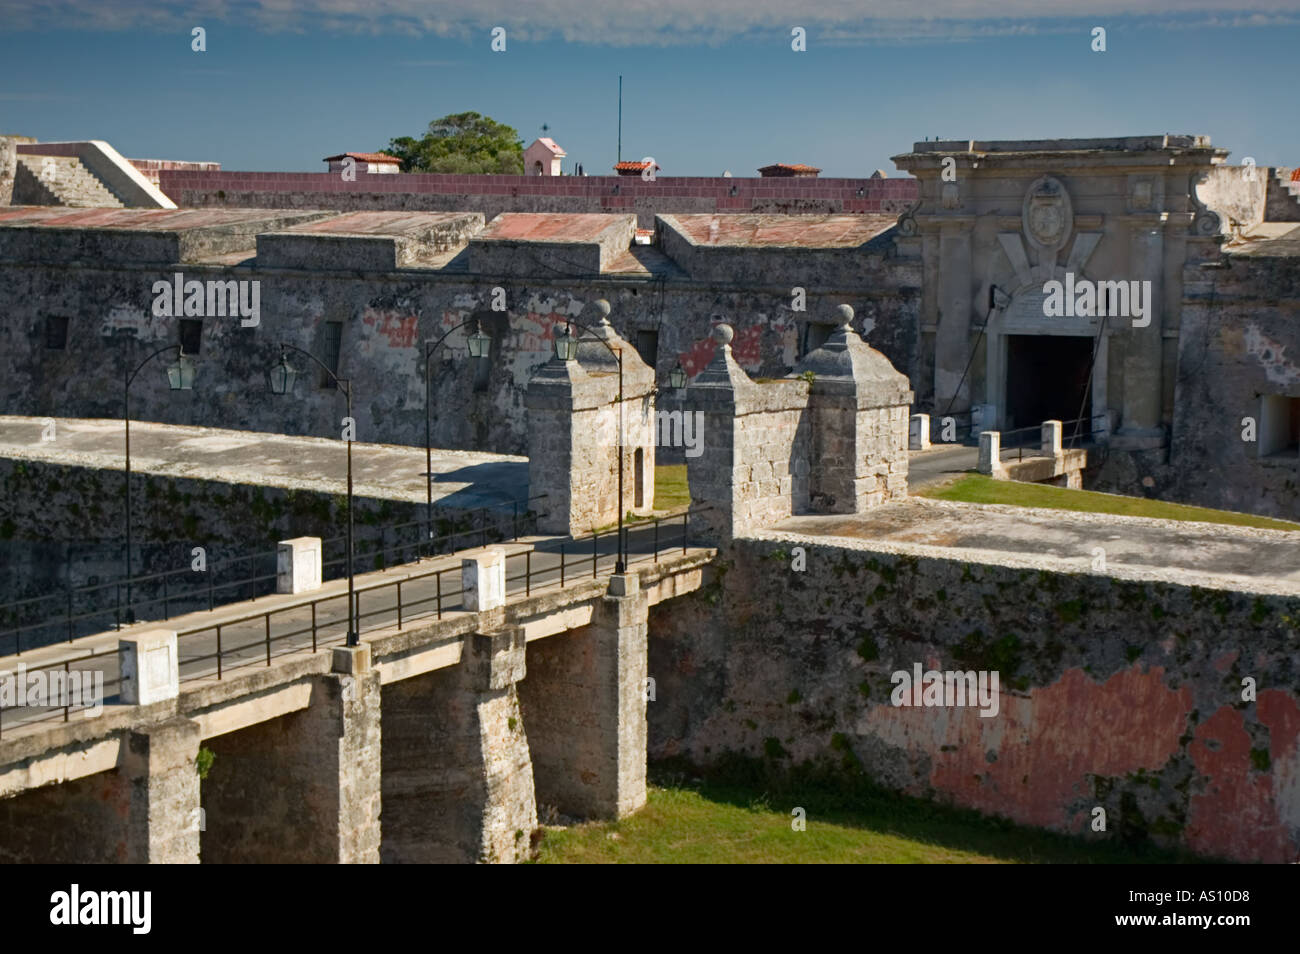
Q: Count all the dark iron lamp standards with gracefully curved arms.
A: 4